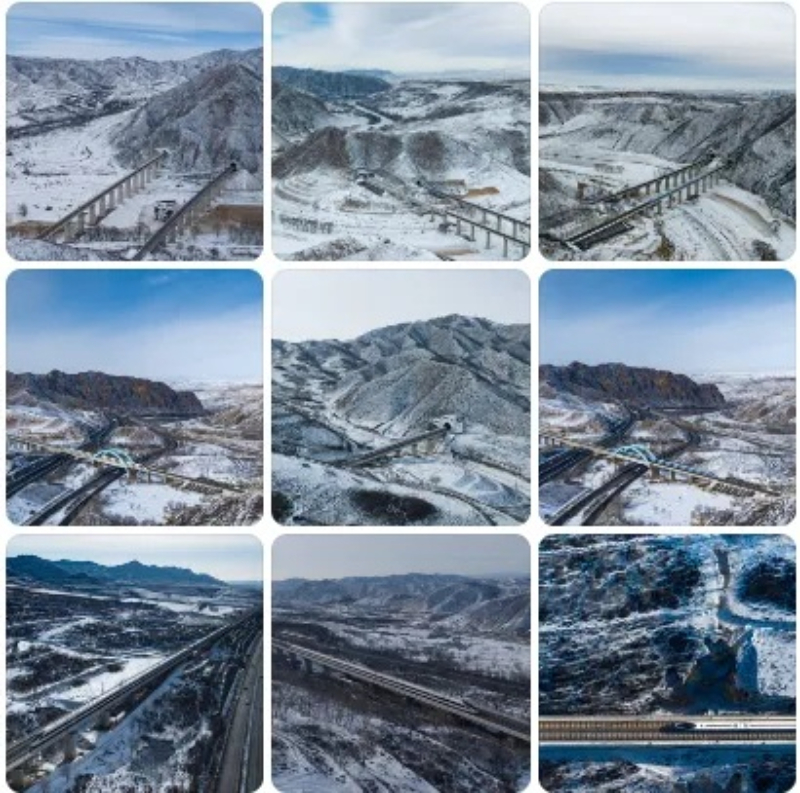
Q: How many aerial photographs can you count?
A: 9